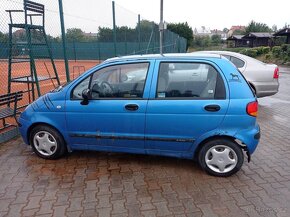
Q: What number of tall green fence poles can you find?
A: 3